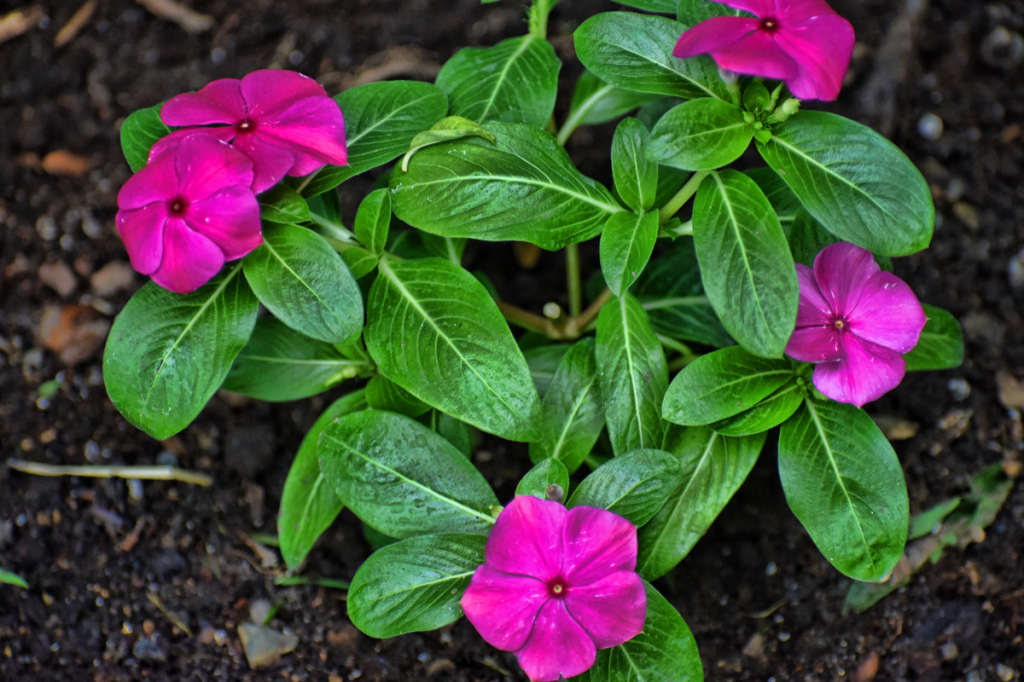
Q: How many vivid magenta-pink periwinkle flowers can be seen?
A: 5